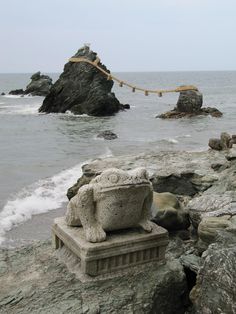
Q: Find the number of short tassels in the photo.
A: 5